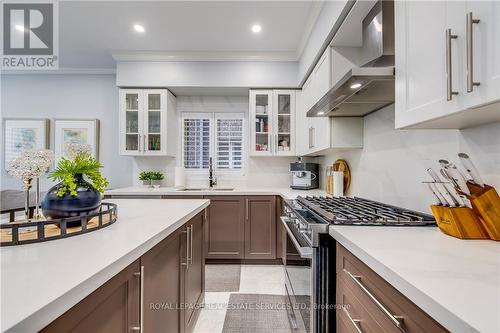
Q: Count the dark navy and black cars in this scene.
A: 0